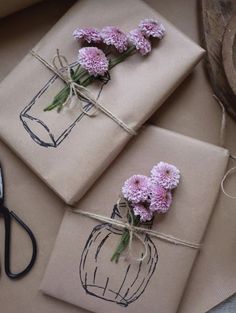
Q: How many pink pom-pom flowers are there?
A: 9